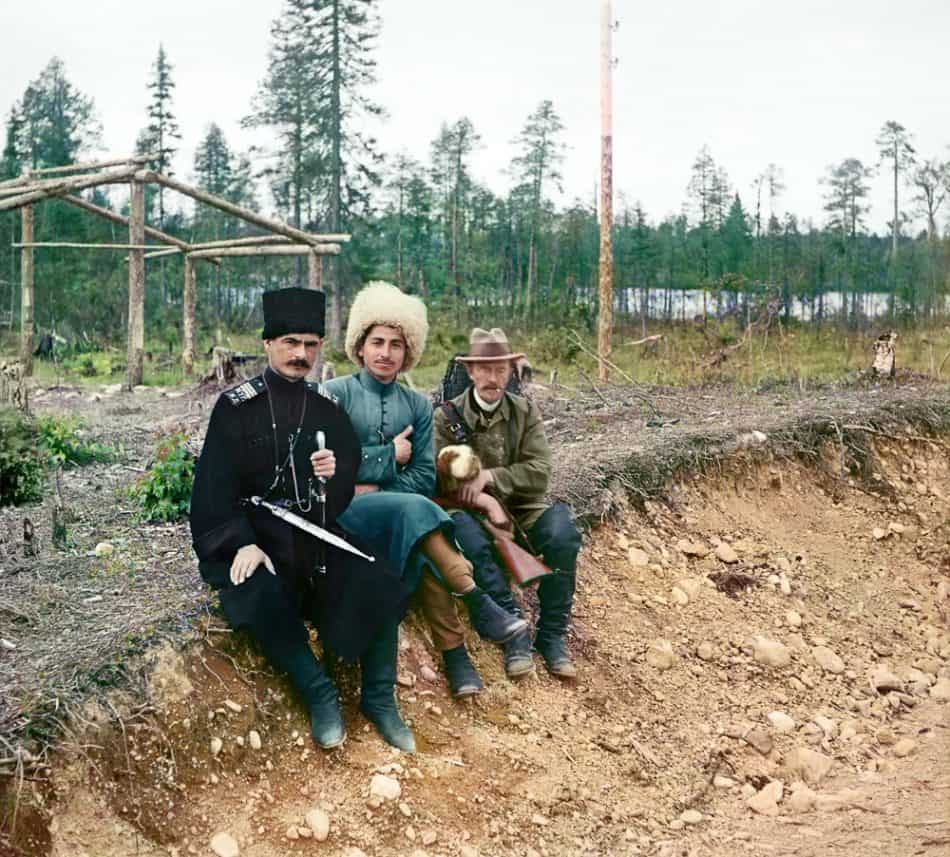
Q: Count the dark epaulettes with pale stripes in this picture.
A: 2